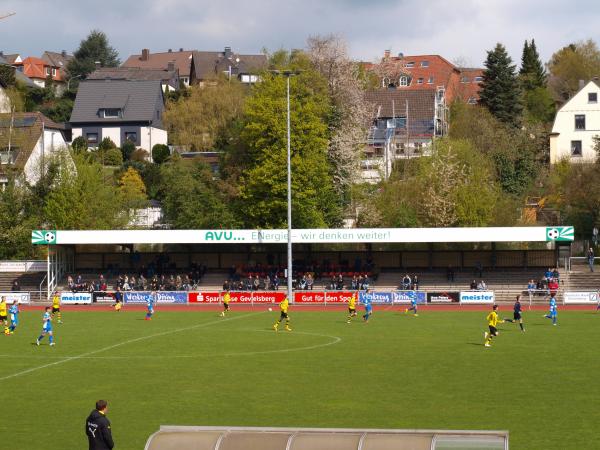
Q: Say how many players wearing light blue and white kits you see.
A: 6